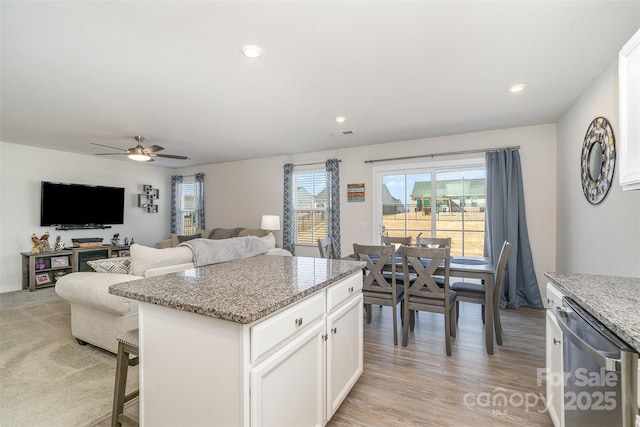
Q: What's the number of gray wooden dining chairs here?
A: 6